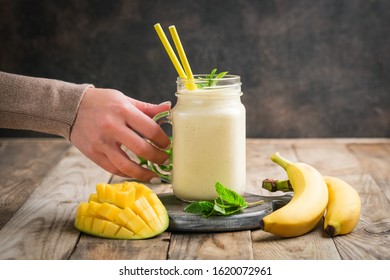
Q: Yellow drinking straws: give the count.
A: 2